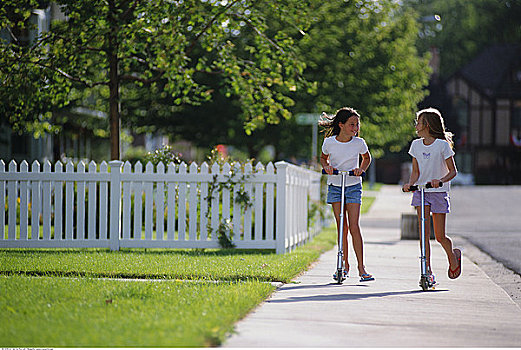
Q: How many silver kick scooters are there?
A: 2